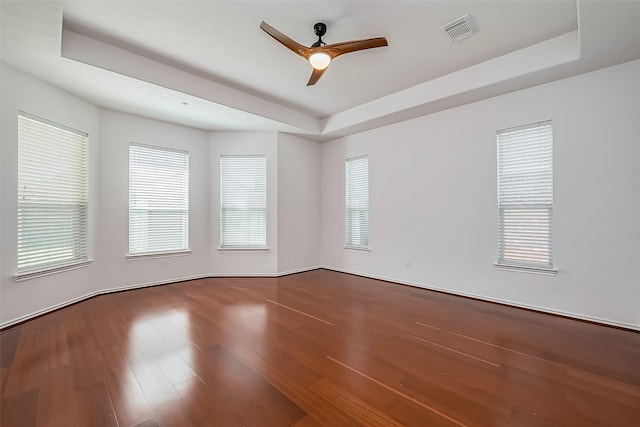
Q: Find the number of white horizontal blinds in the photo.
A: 5